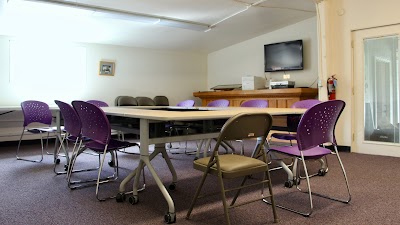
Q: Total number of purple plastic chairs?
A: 9